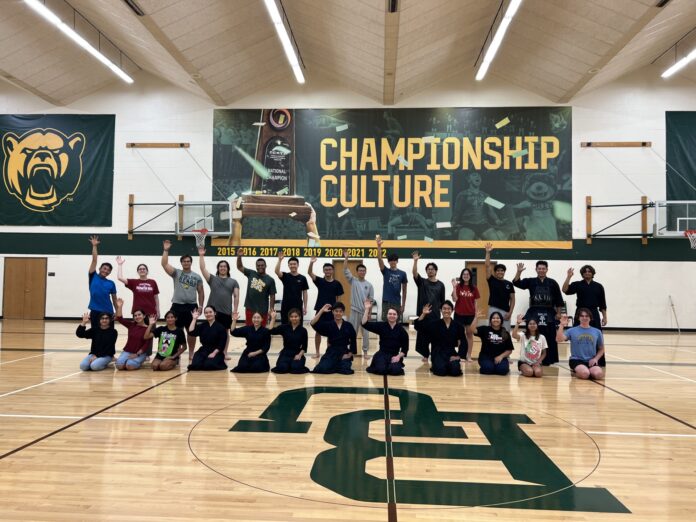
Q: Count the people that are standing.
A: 14